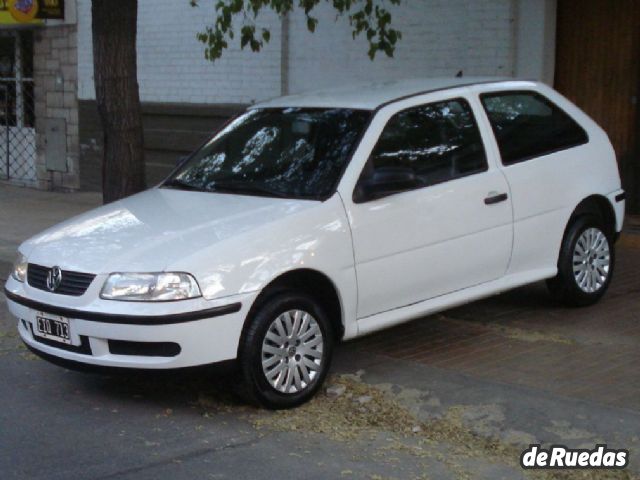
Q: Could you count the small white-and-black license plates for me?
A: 1